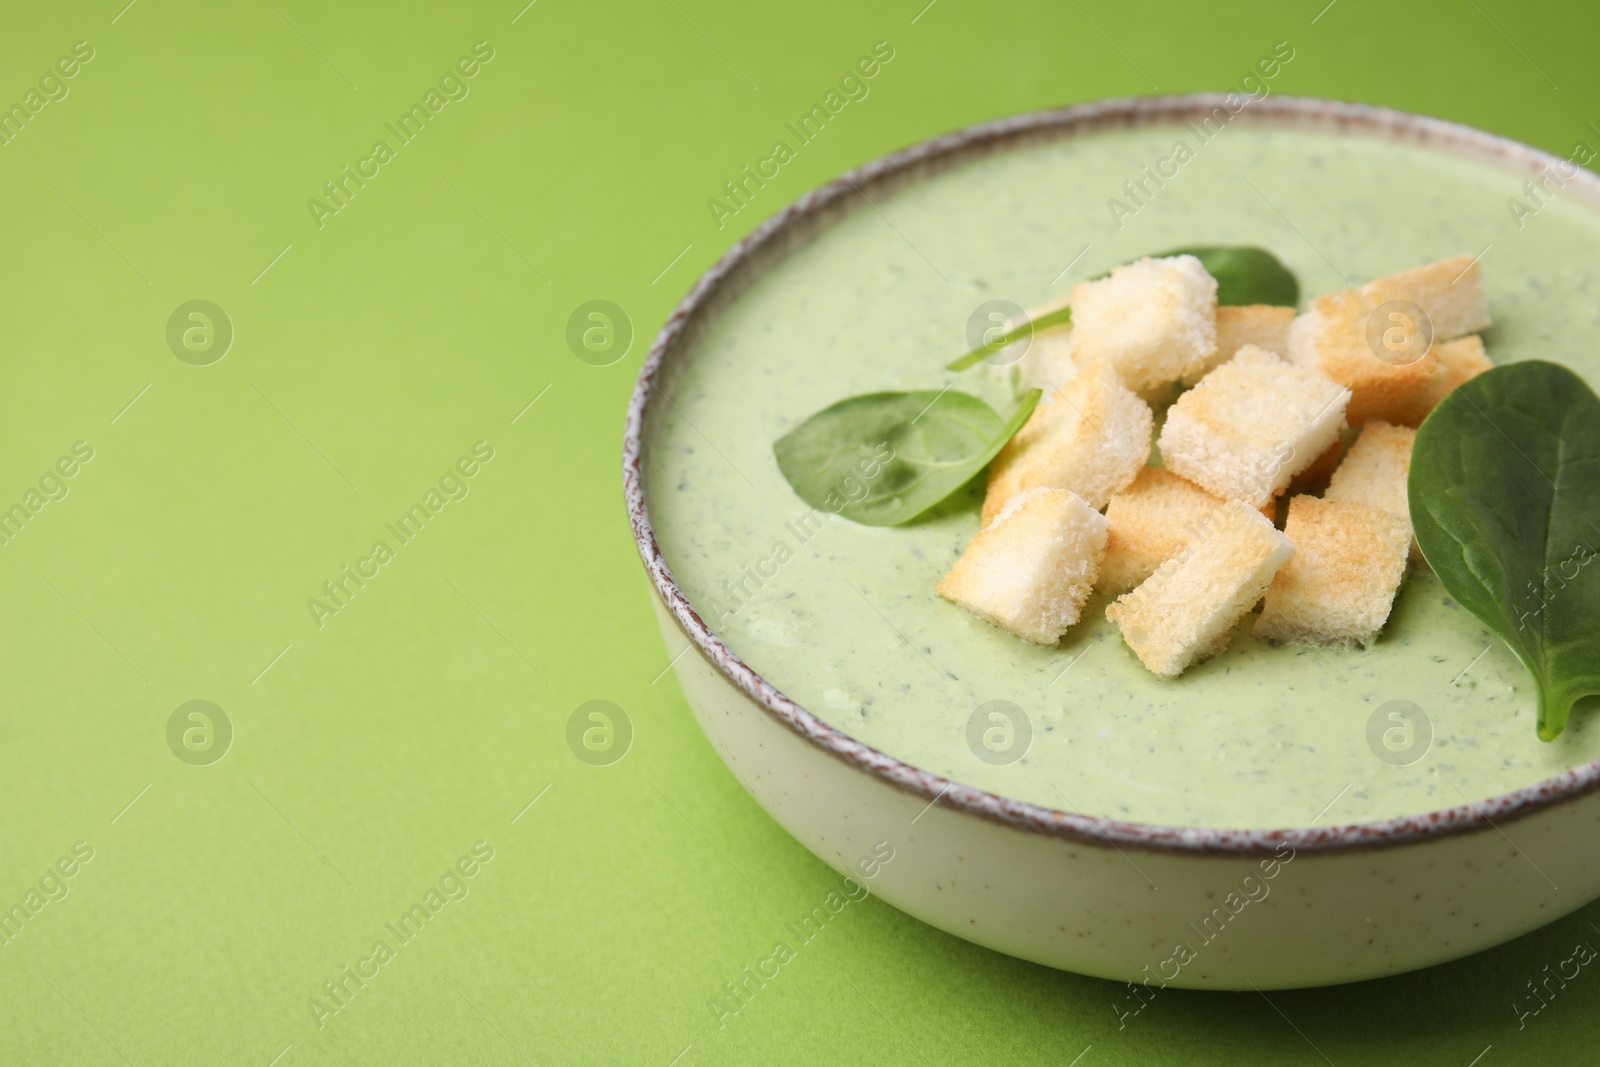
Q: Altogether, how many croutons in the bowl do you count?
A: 13